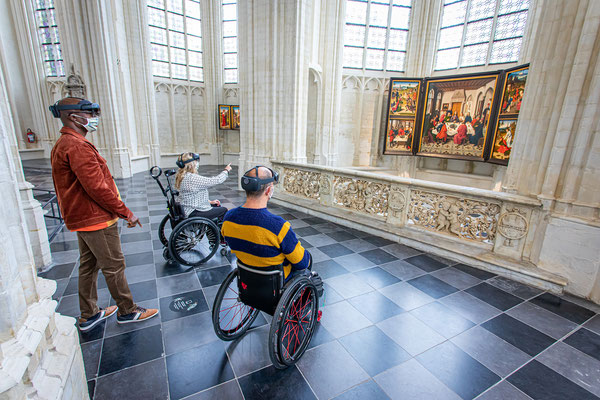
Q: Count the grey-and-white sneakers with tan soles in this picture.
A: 0